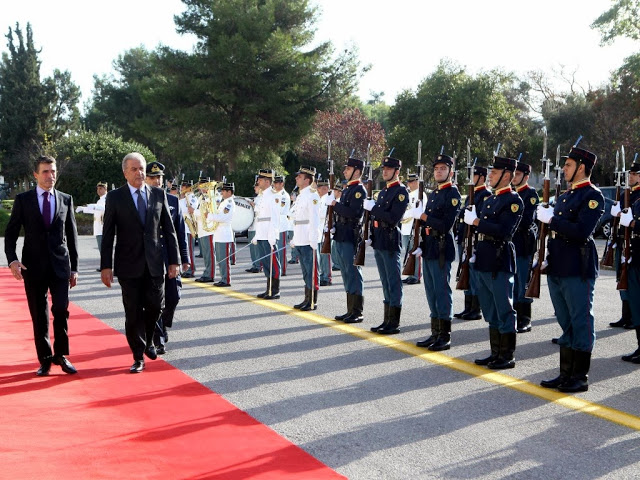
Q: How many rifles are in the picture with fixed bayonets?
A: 9